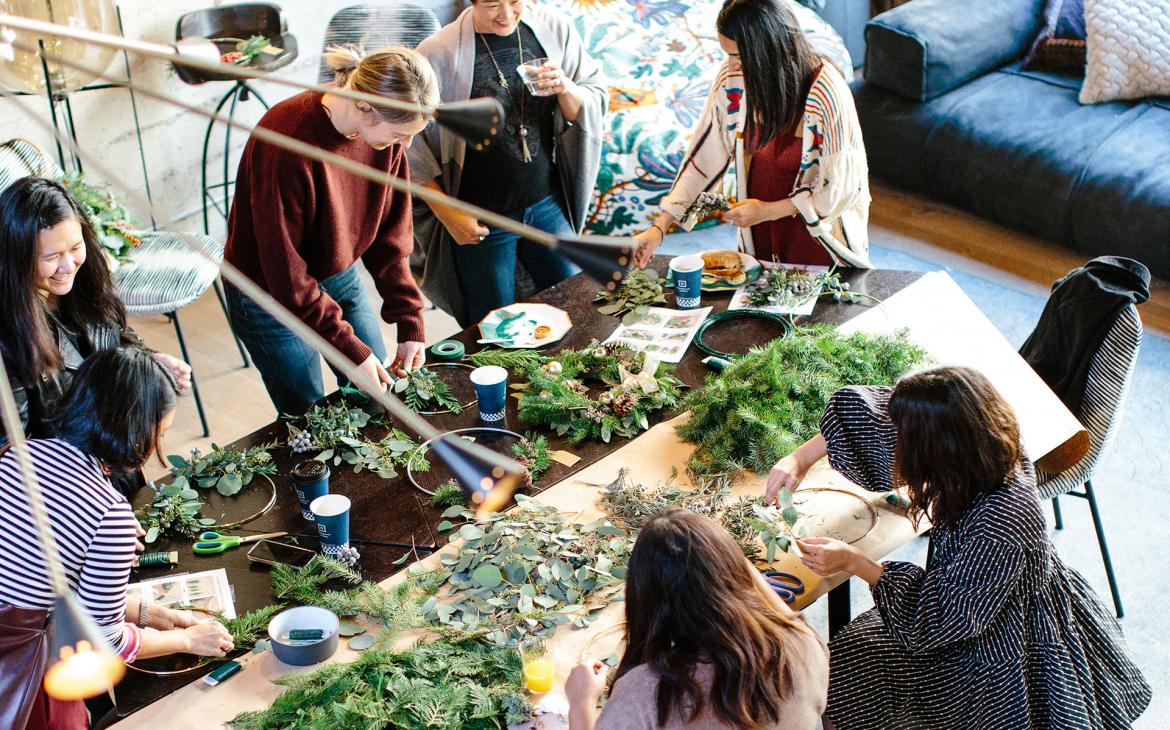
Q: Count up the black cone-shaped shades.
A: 4